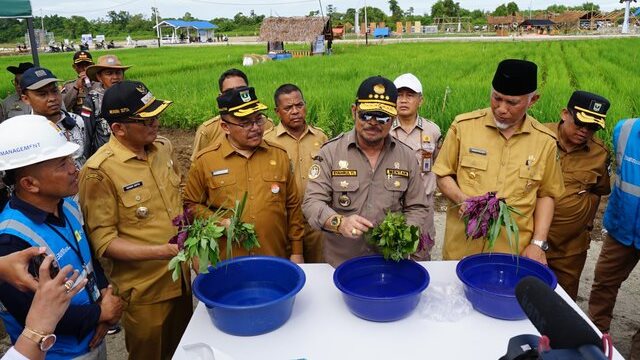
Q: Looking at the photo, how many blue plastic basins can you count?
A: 3